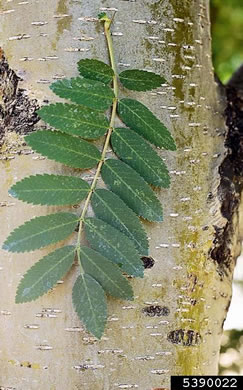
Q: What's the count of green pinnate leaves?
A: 15